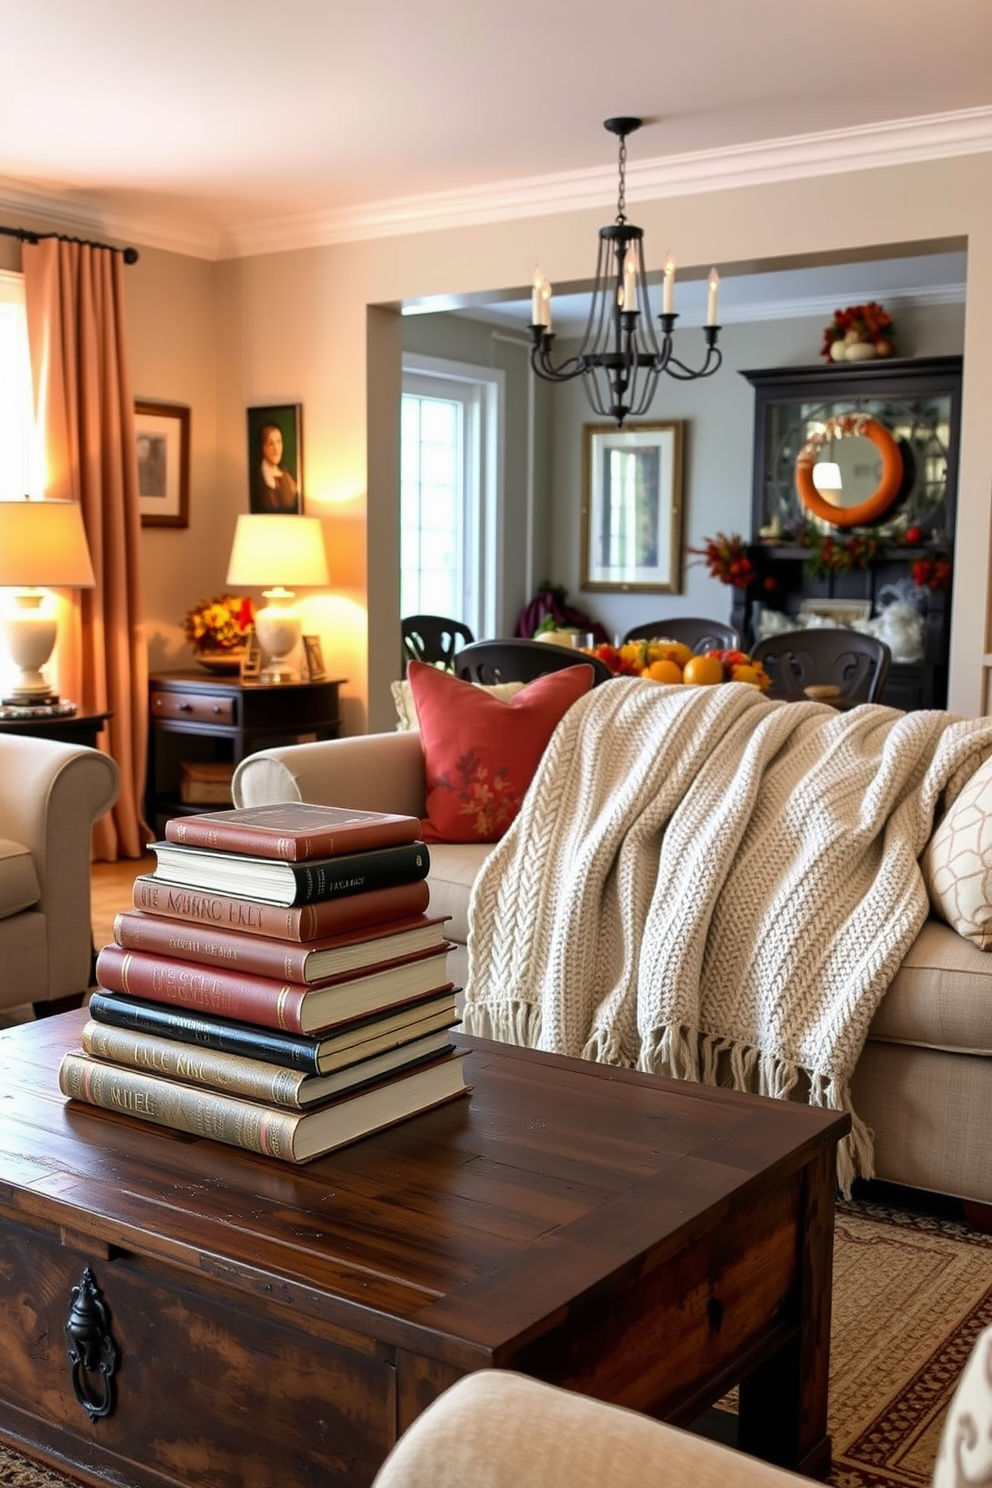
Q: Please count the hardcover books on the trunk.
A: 8